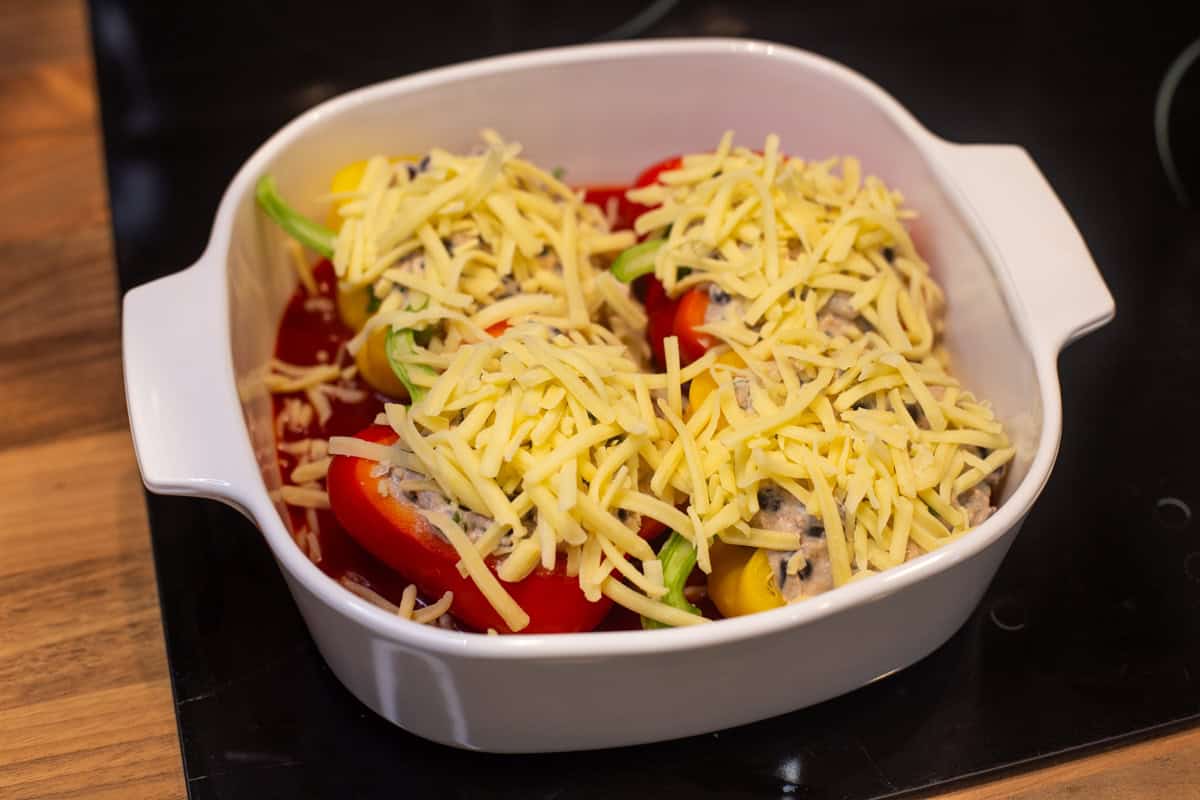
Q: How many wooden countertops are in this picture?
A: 1